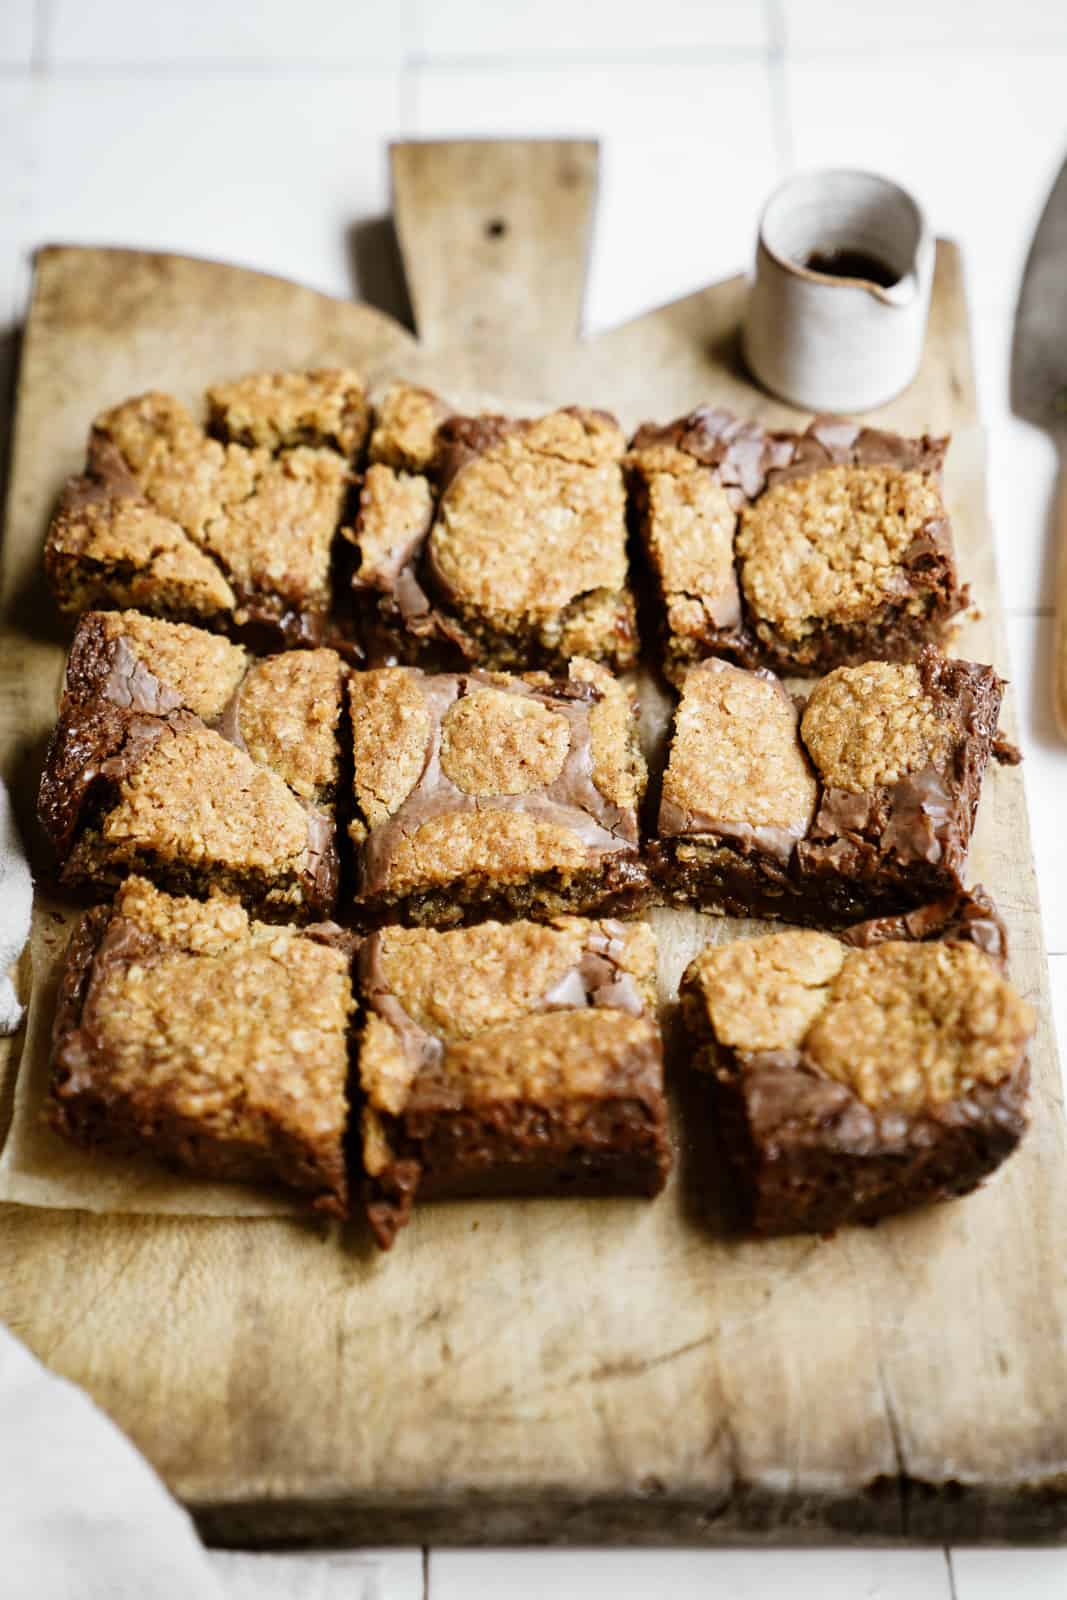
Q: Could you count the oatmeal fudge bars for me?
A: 9